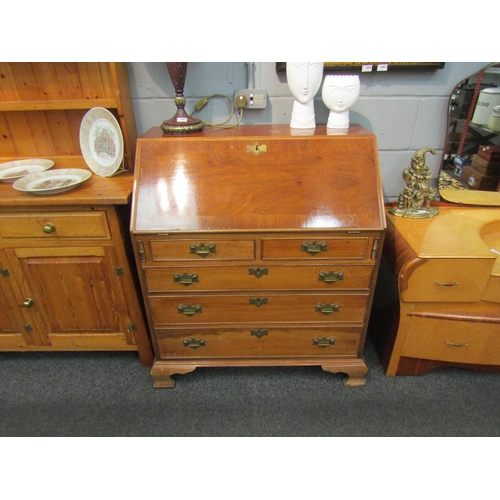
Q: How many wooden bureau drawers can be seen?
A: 5